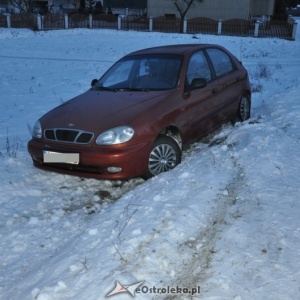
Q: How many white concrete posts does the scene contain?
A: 10